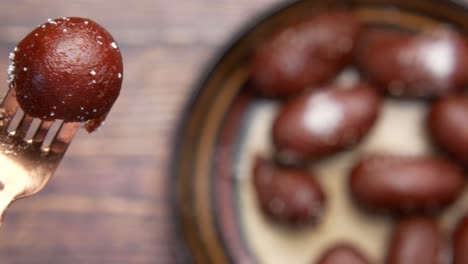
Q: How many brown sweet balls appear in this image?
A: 10